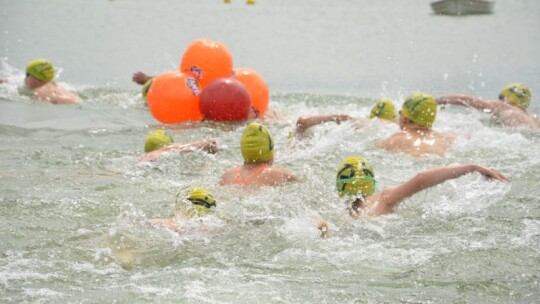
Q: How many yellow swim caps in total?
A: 9